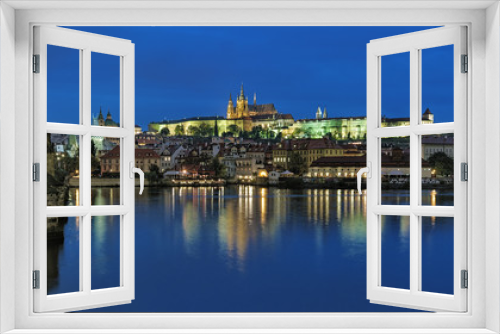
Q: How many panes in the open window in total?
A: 12